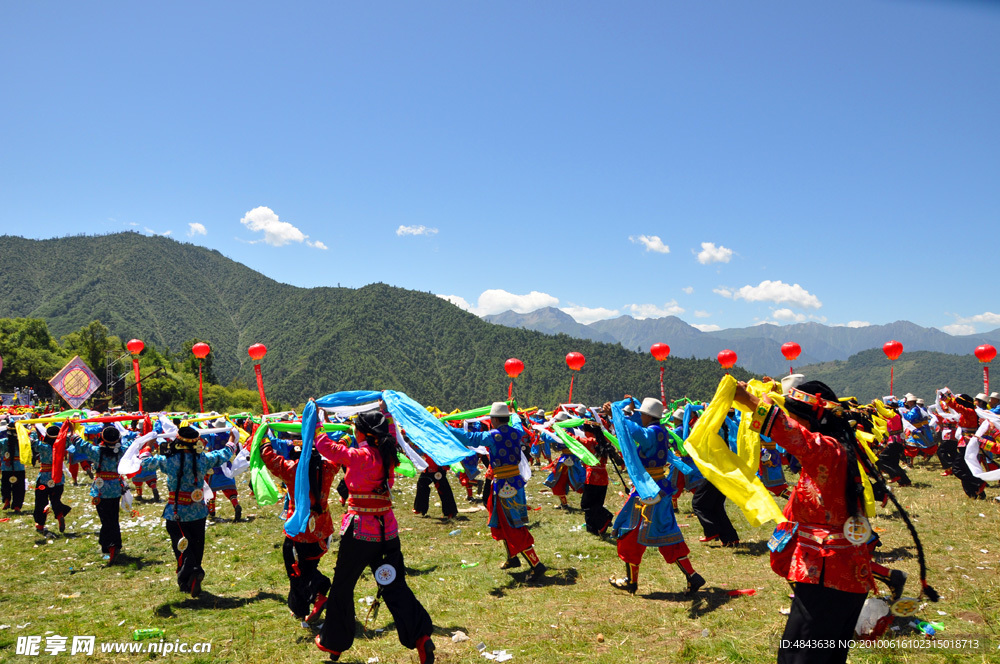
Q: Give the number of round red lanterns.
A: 10